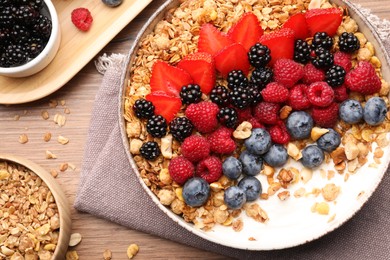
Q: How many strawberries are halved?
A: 9